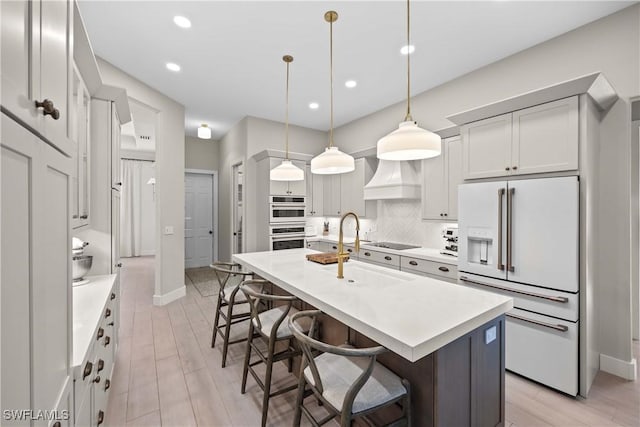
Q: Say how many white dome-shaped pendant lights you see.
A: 3